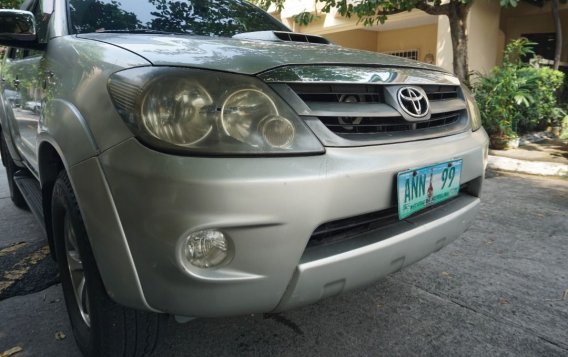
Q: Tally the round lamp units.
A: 4